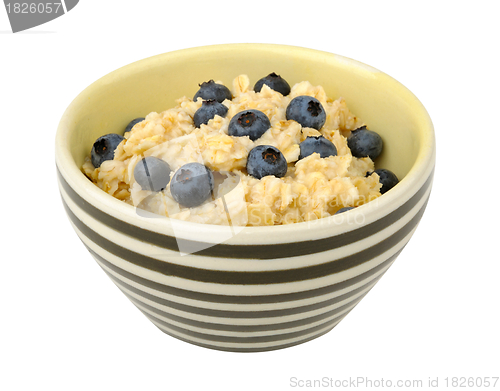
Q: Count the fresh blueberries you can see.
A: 14